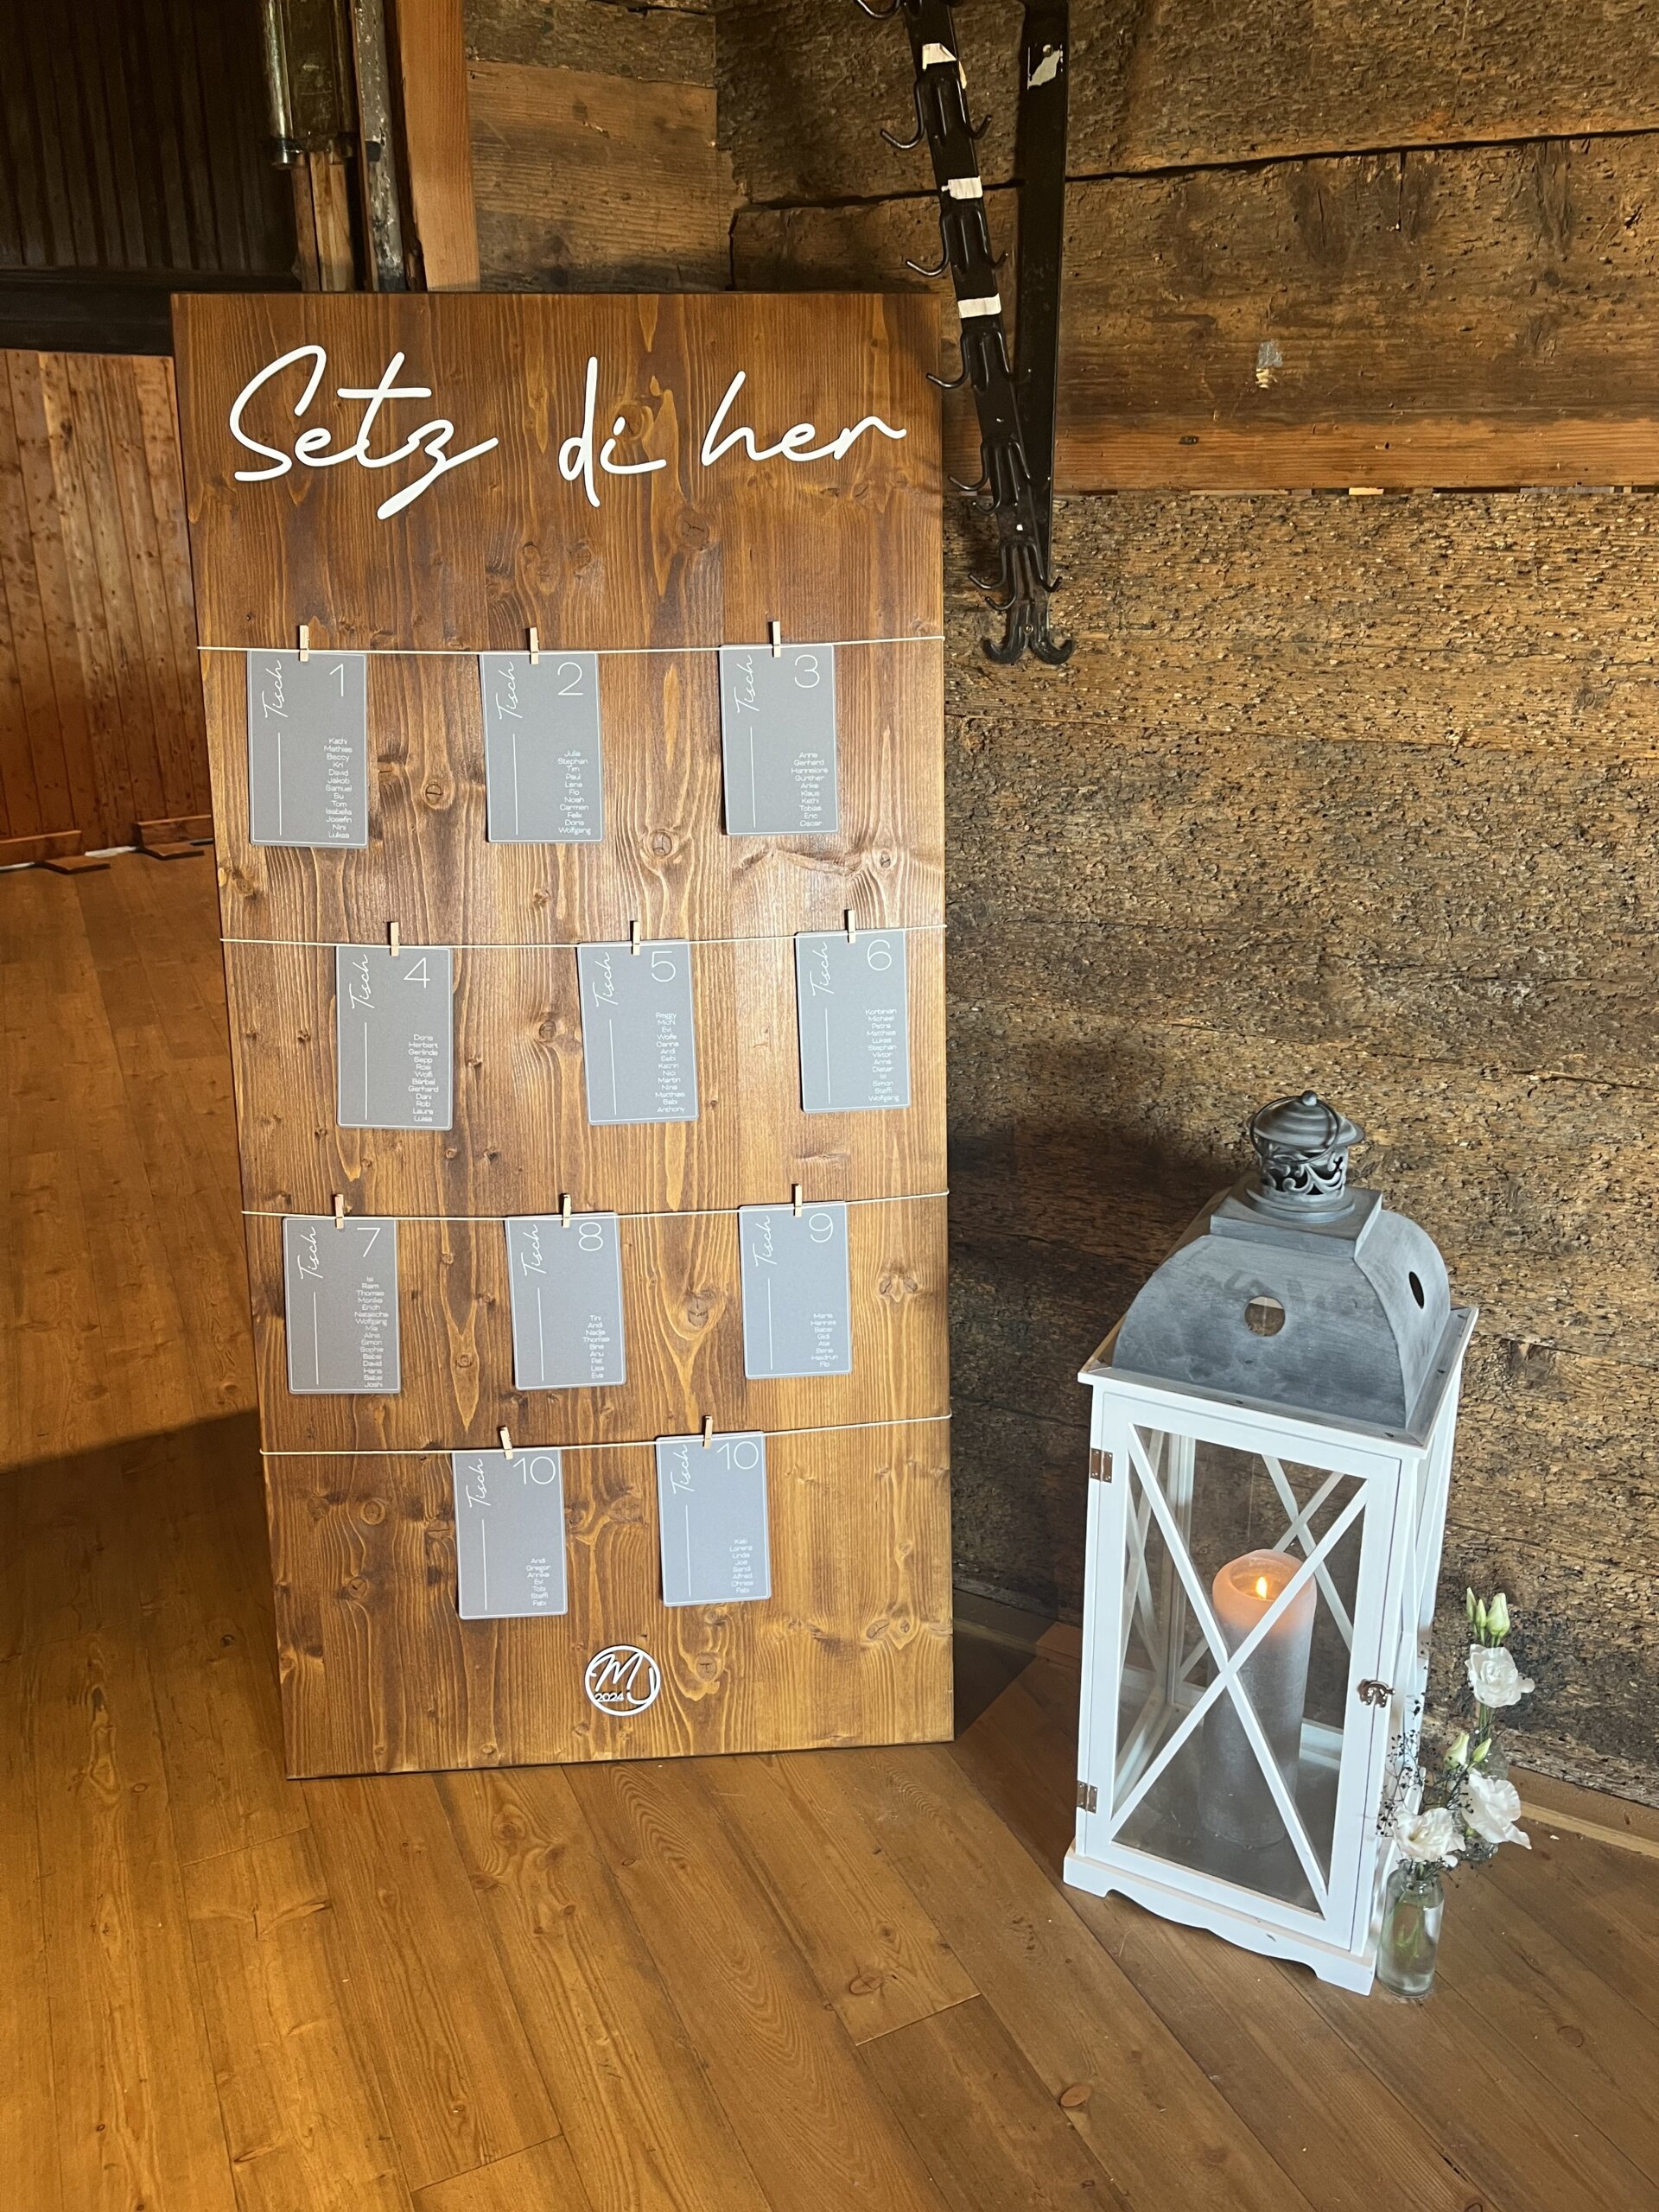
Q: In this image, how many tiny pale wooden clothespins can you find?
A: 11